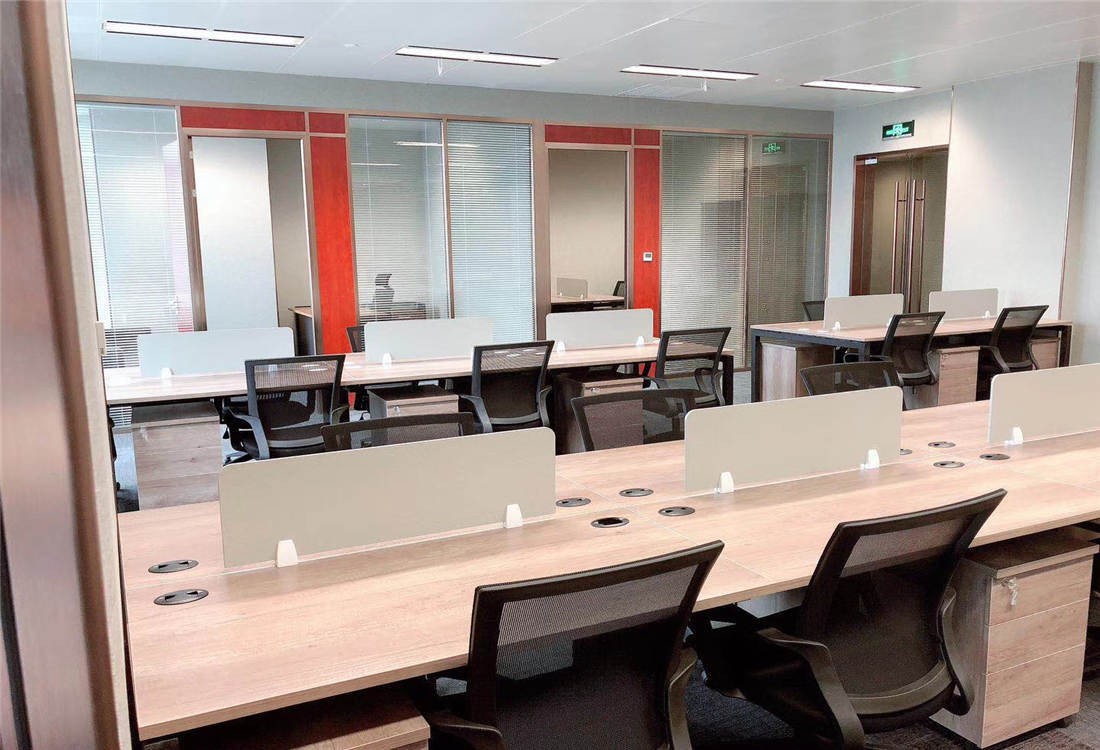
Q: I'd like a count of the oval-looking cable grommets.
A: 10